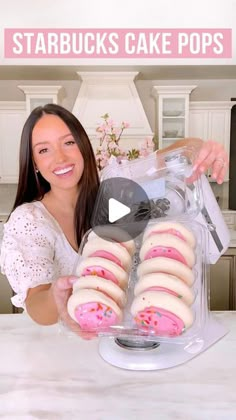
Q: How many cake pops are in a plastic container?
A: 10